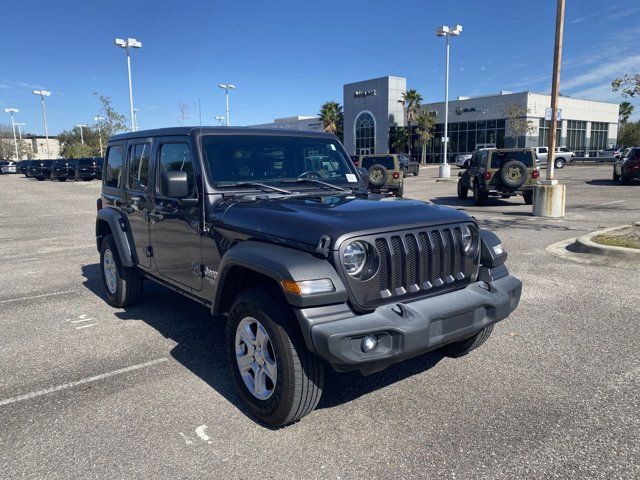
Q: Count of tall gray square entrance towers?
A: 1